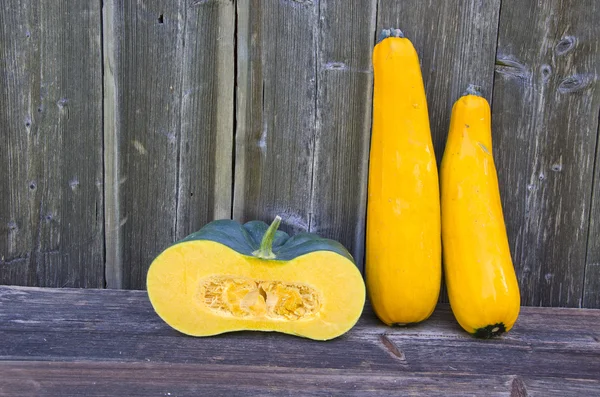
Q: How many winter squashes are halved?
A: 1